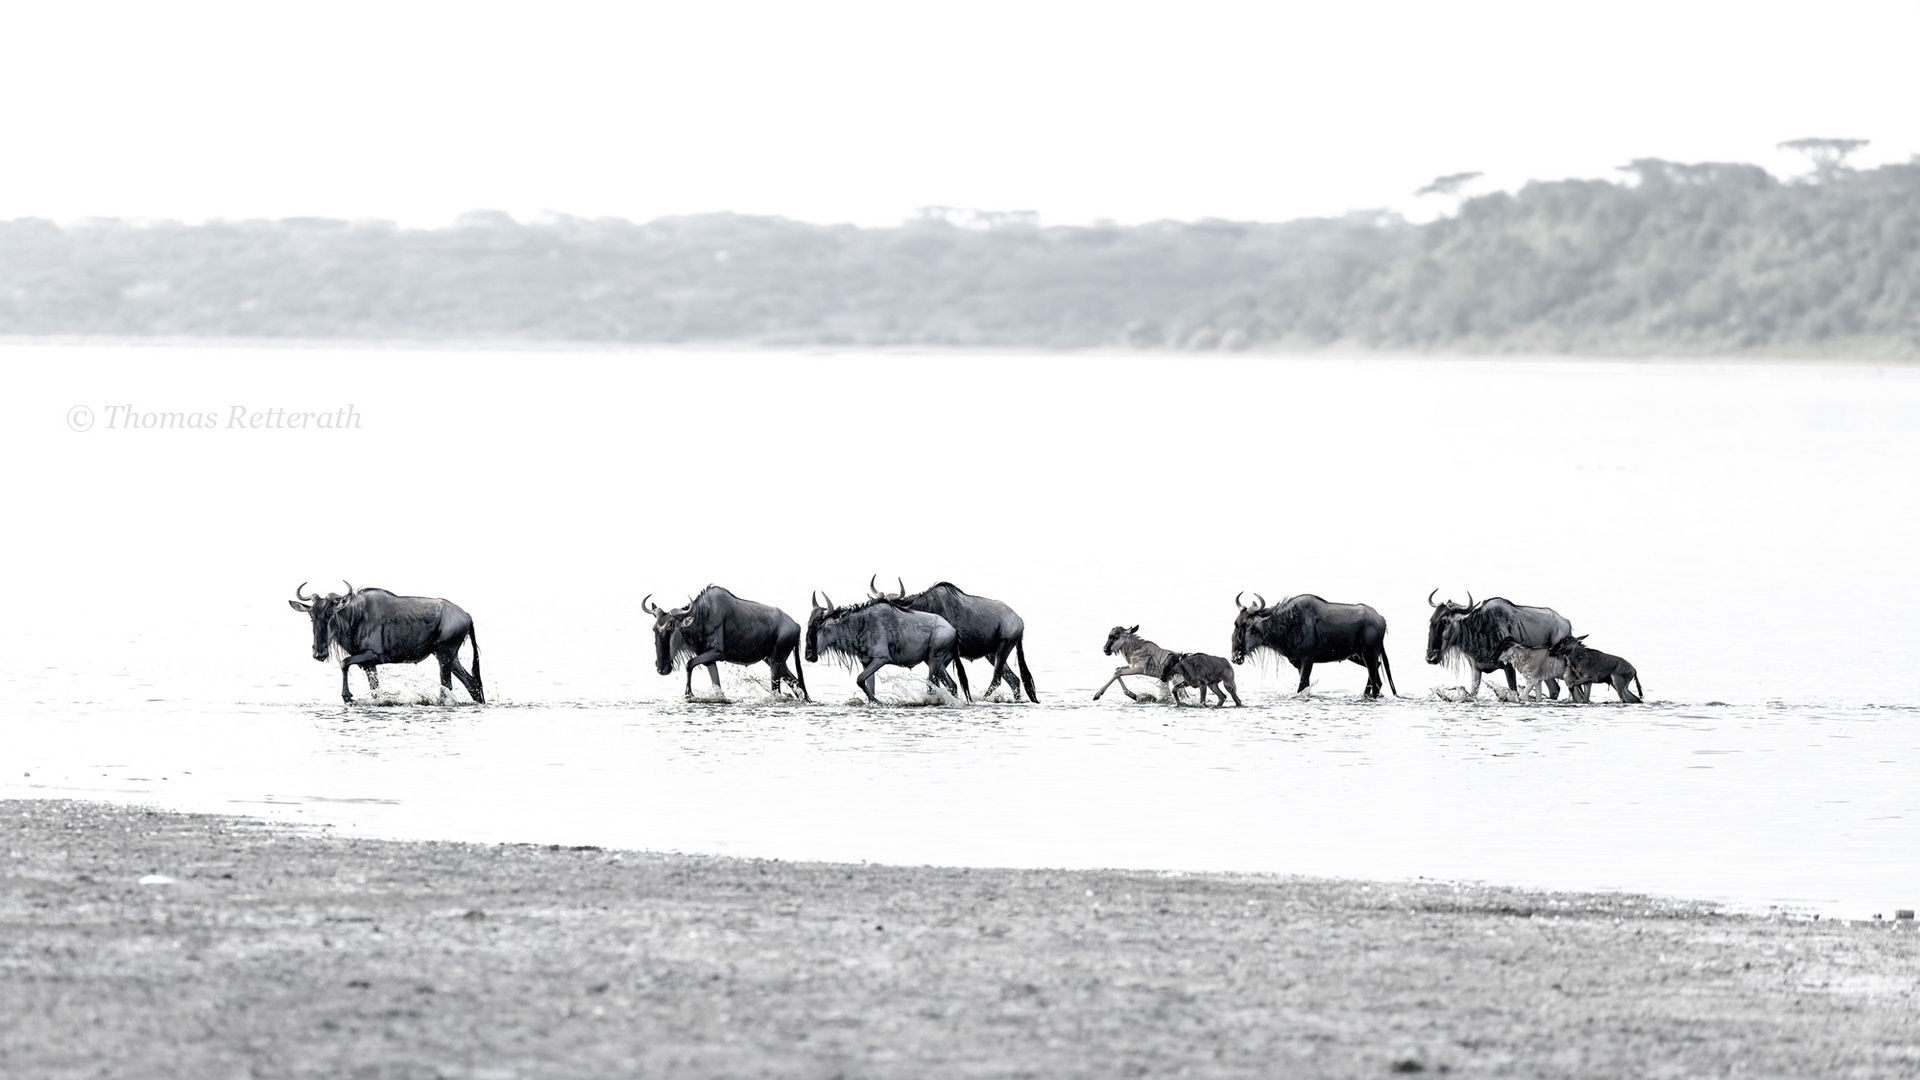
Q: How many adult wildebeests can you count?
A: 6